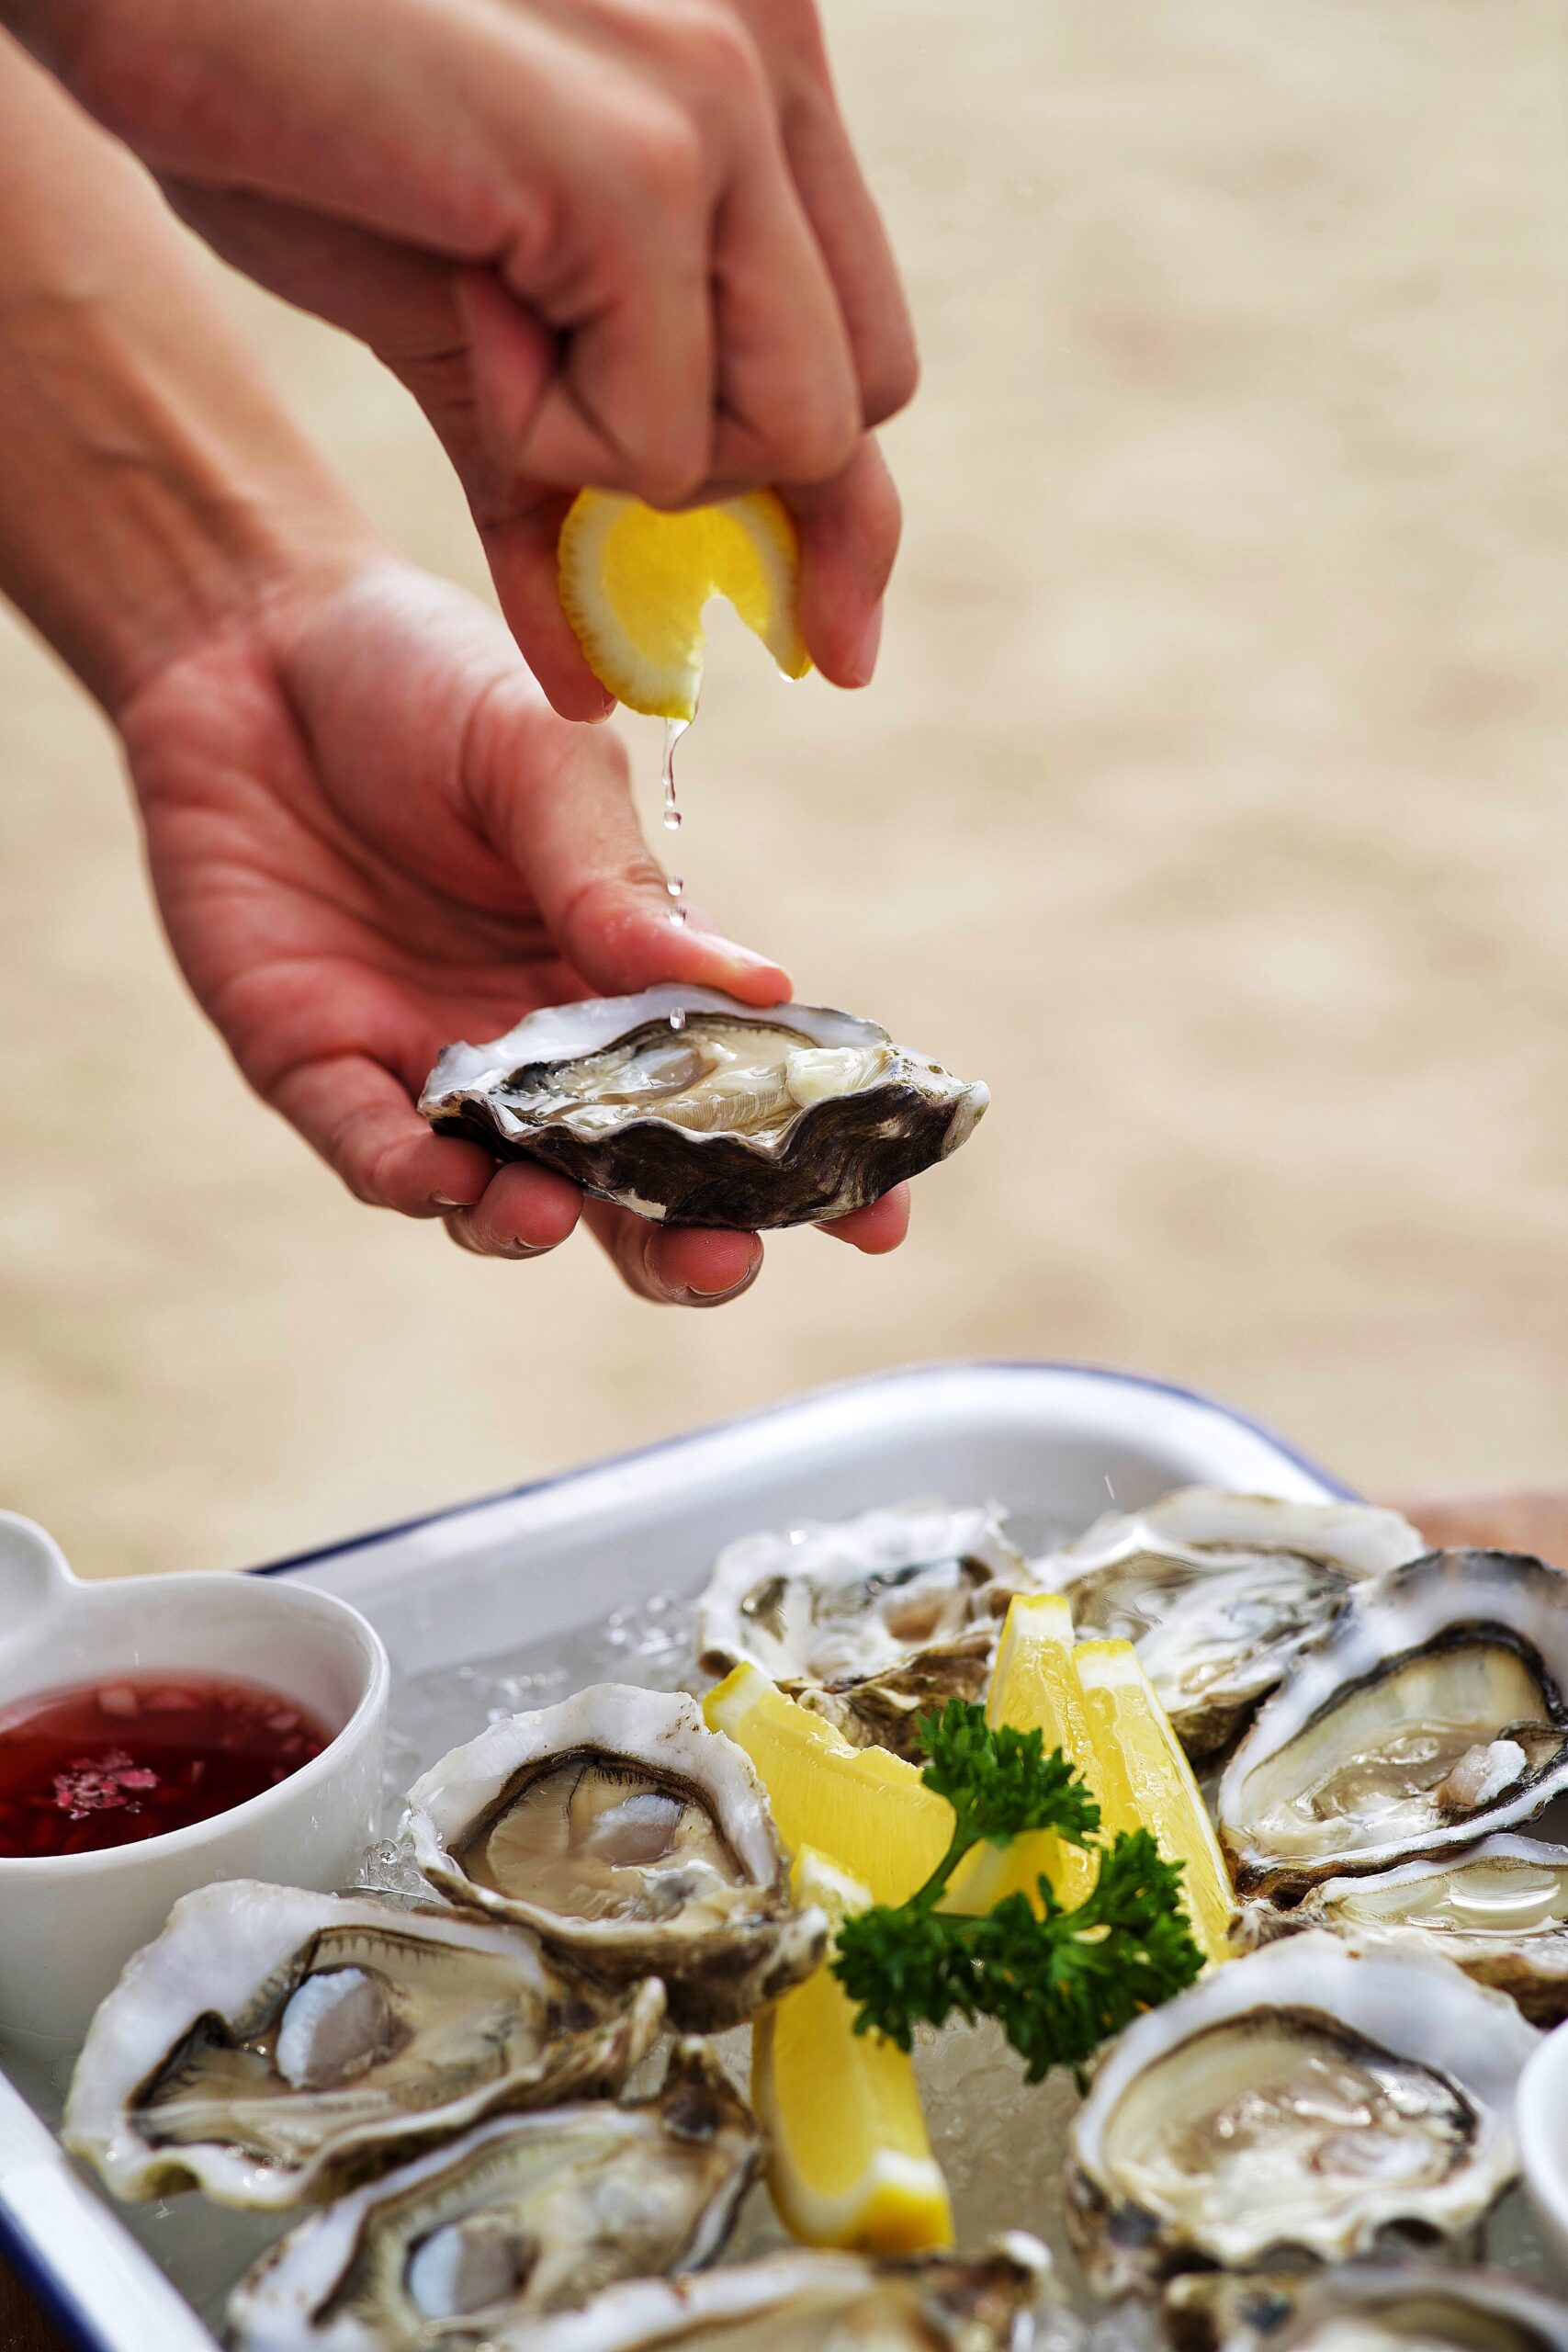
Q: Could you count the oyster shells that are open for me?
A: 11